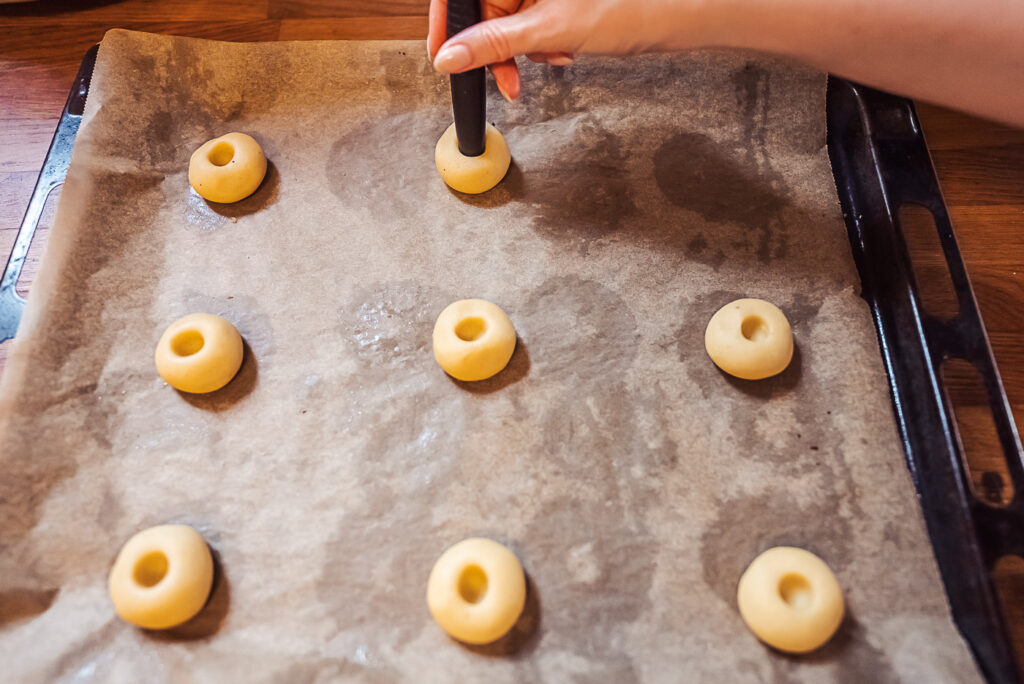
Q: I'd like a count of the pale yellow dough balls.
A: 8